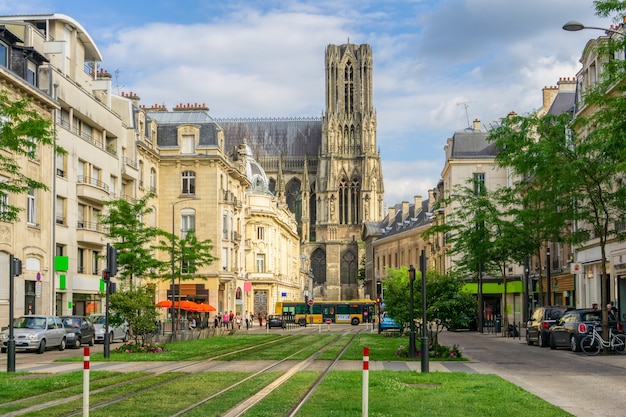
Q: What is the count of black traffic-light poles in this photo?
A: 5